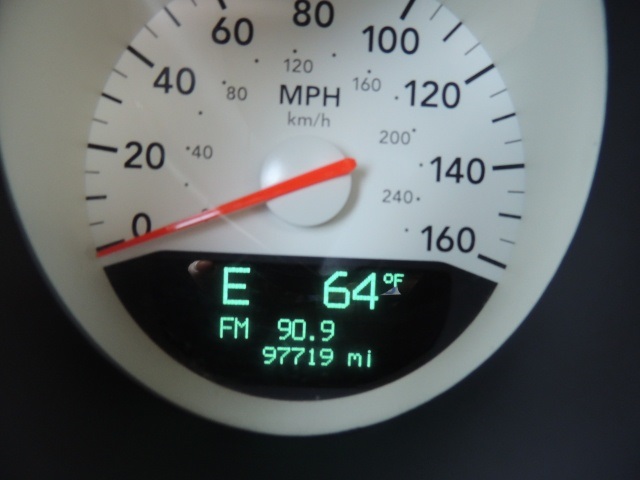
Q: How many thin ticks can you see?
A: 12